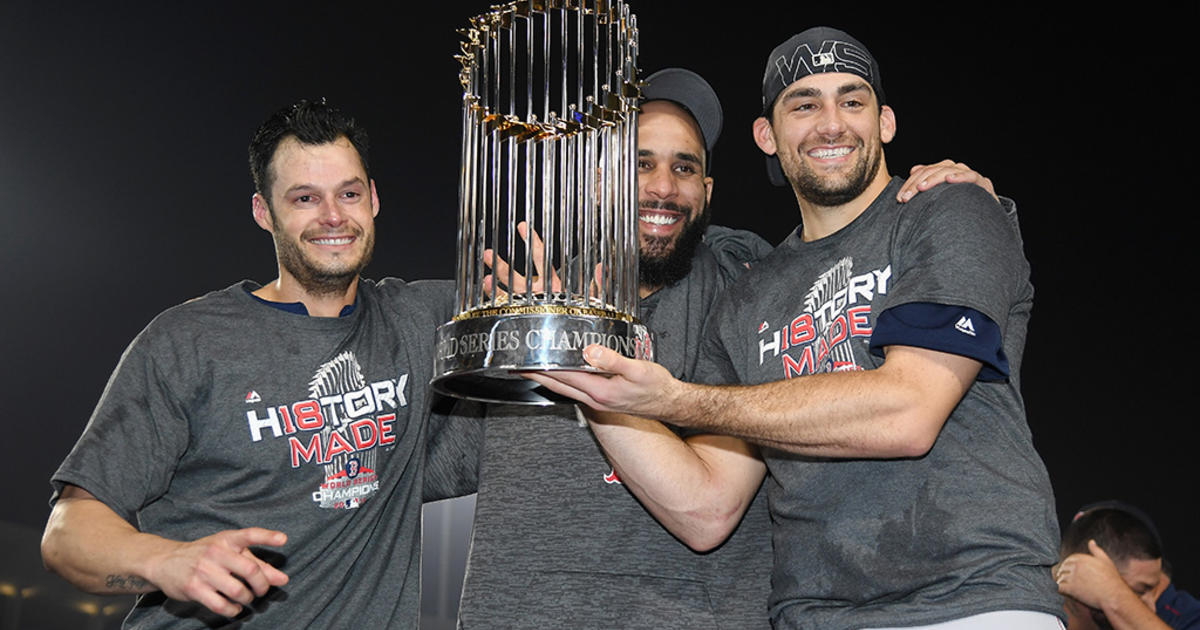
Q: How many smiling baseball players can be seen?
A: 3